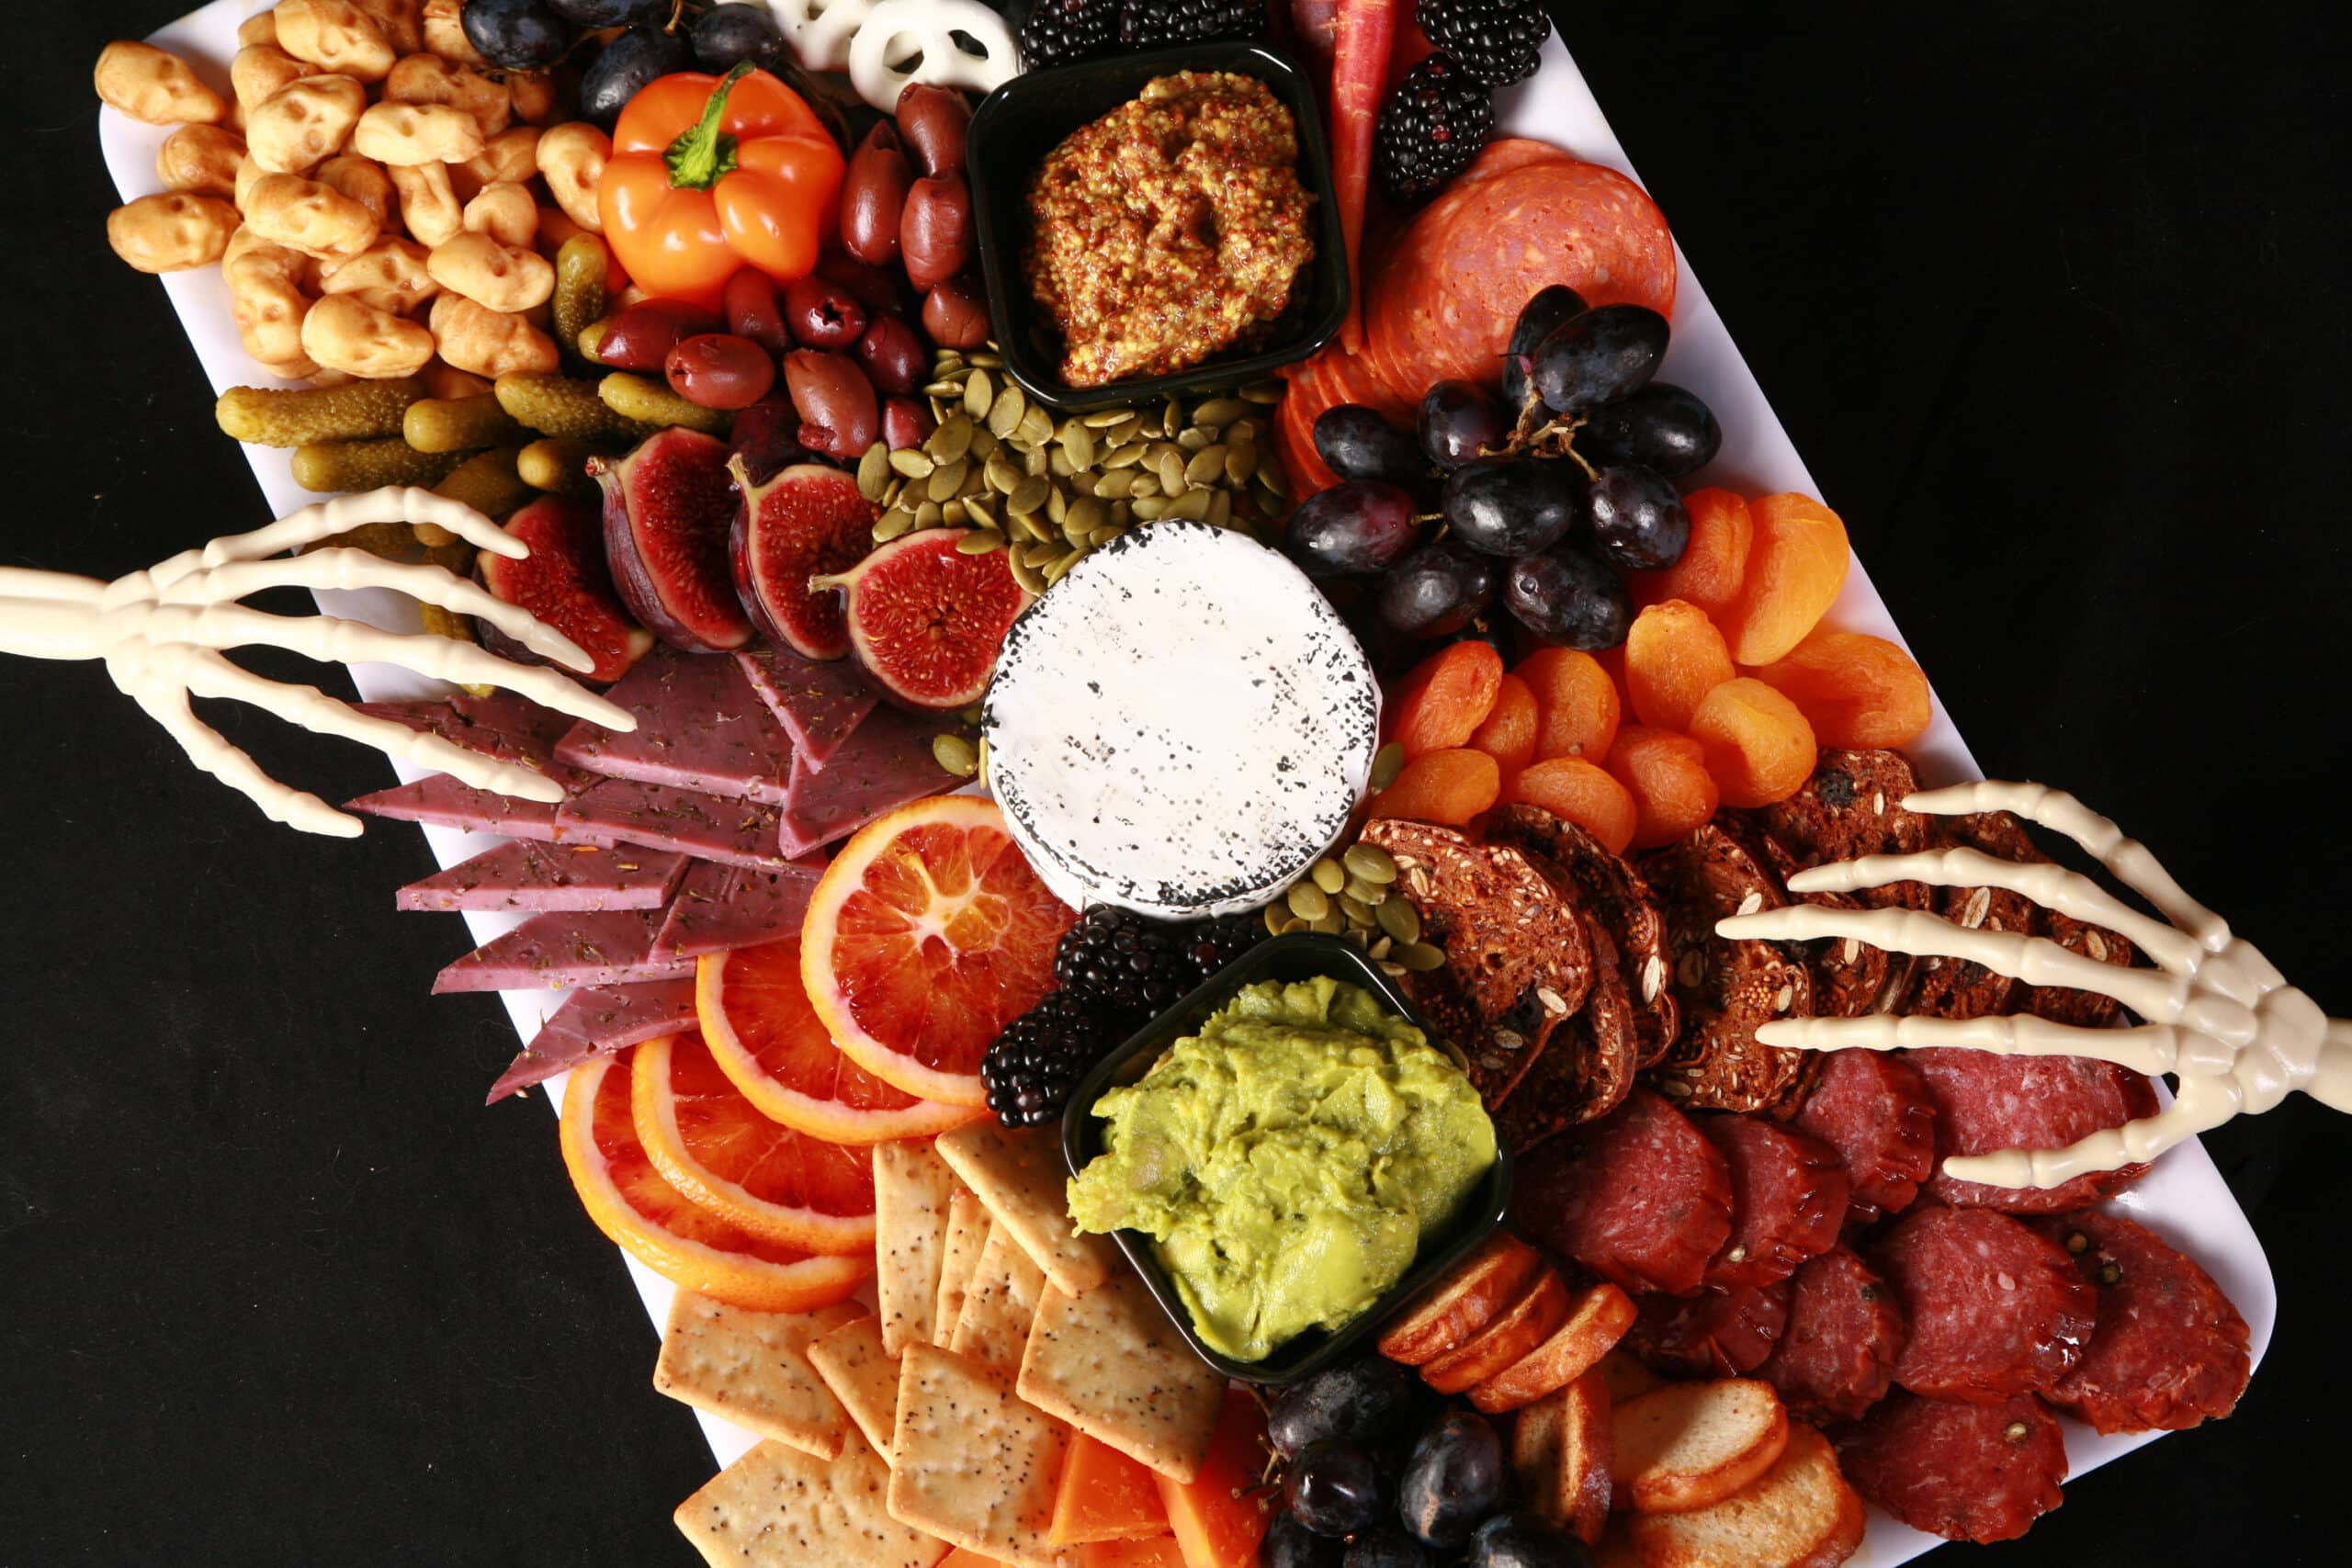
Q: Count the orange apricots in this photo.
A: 11